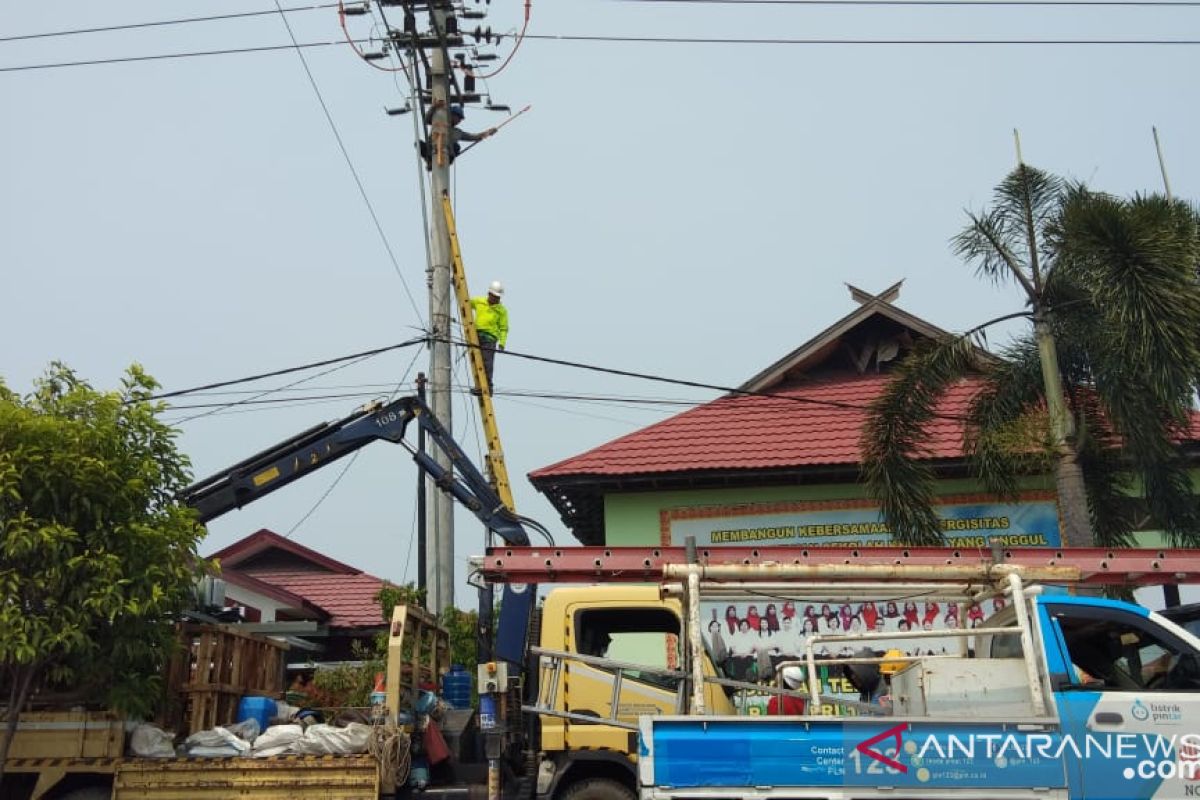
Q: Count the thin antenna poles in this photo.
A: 2